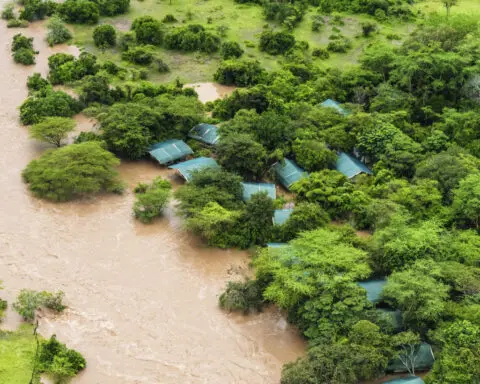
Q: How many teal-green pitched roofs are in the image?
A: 13